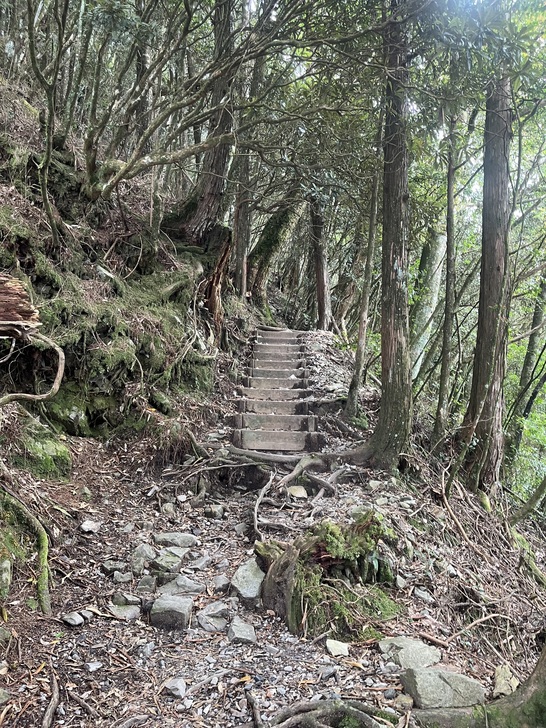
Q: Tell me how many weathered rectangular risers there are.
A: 11